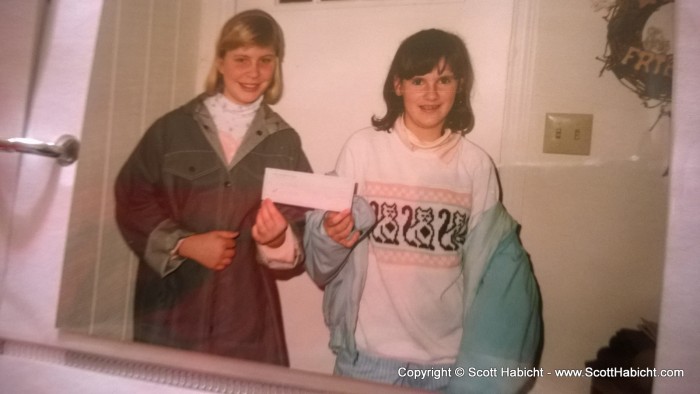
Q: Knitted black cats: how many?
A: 3